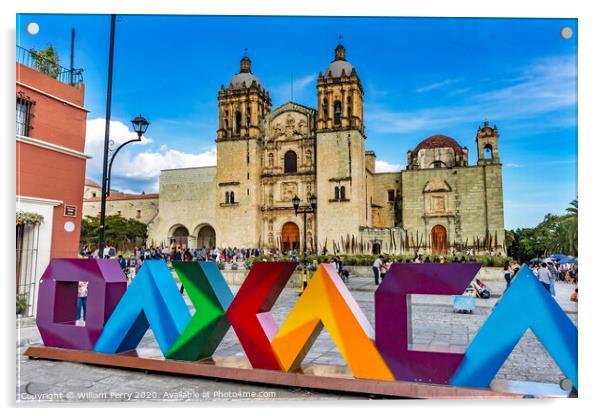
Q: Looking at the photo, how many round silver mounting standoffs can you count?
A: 4